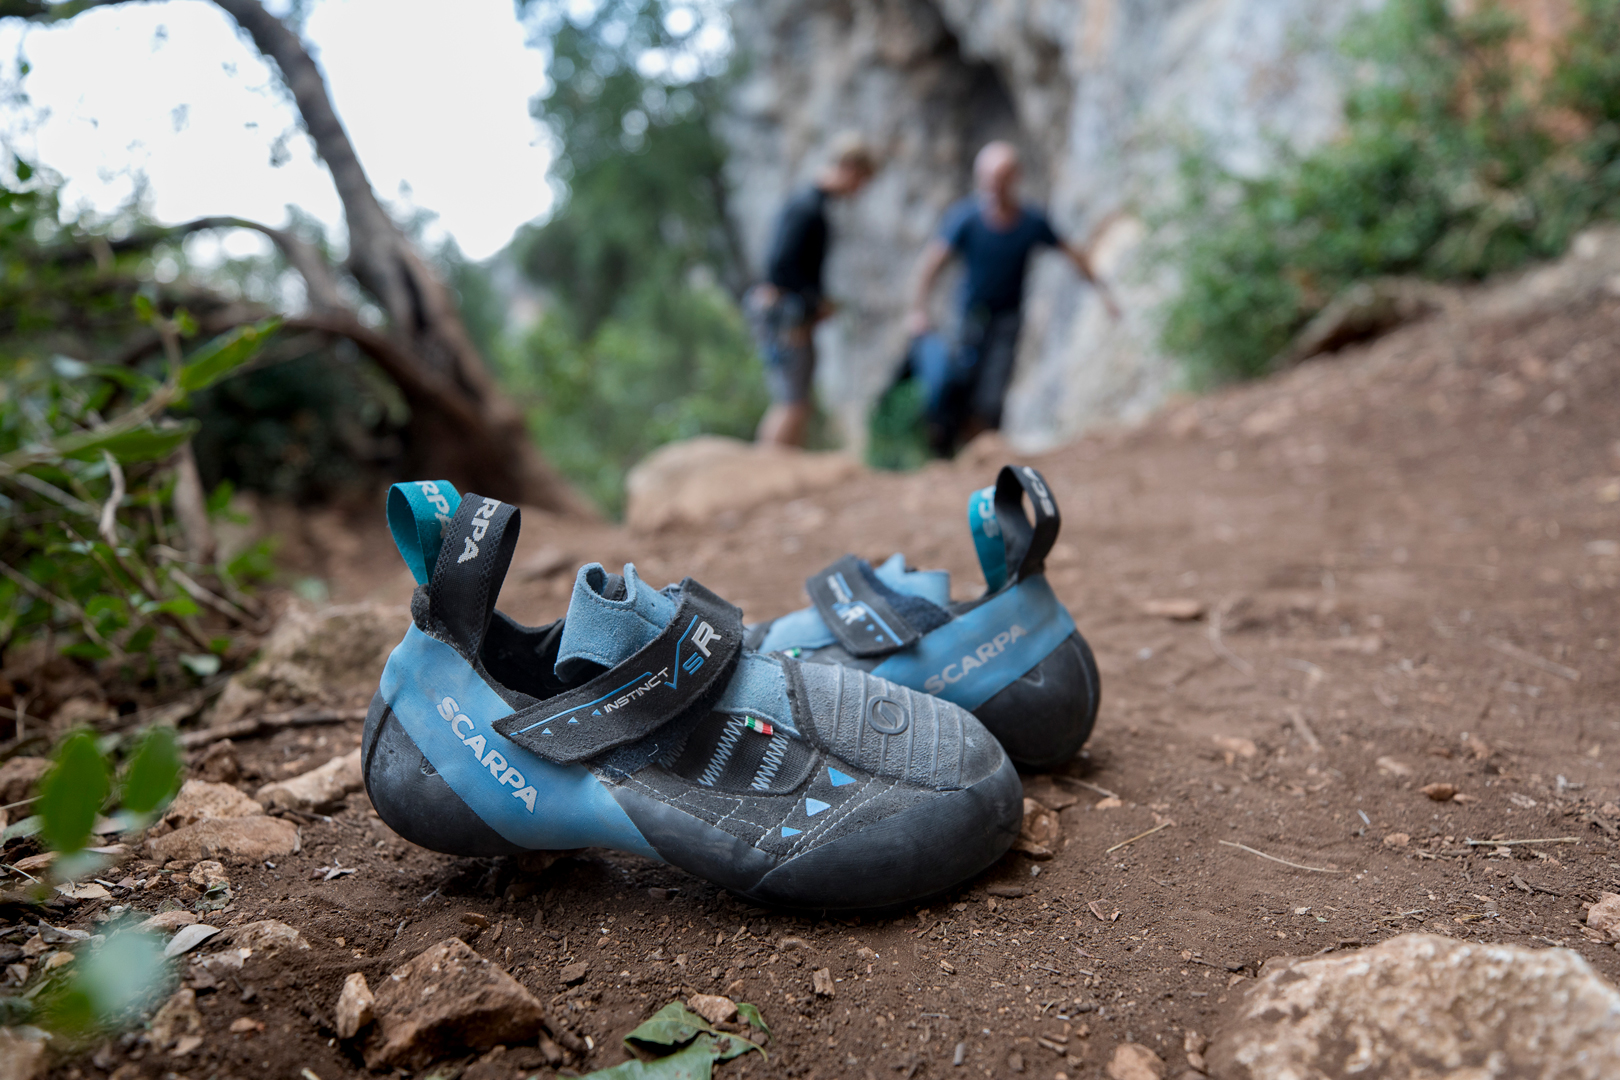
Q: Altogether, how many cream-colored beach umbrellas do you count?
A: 0